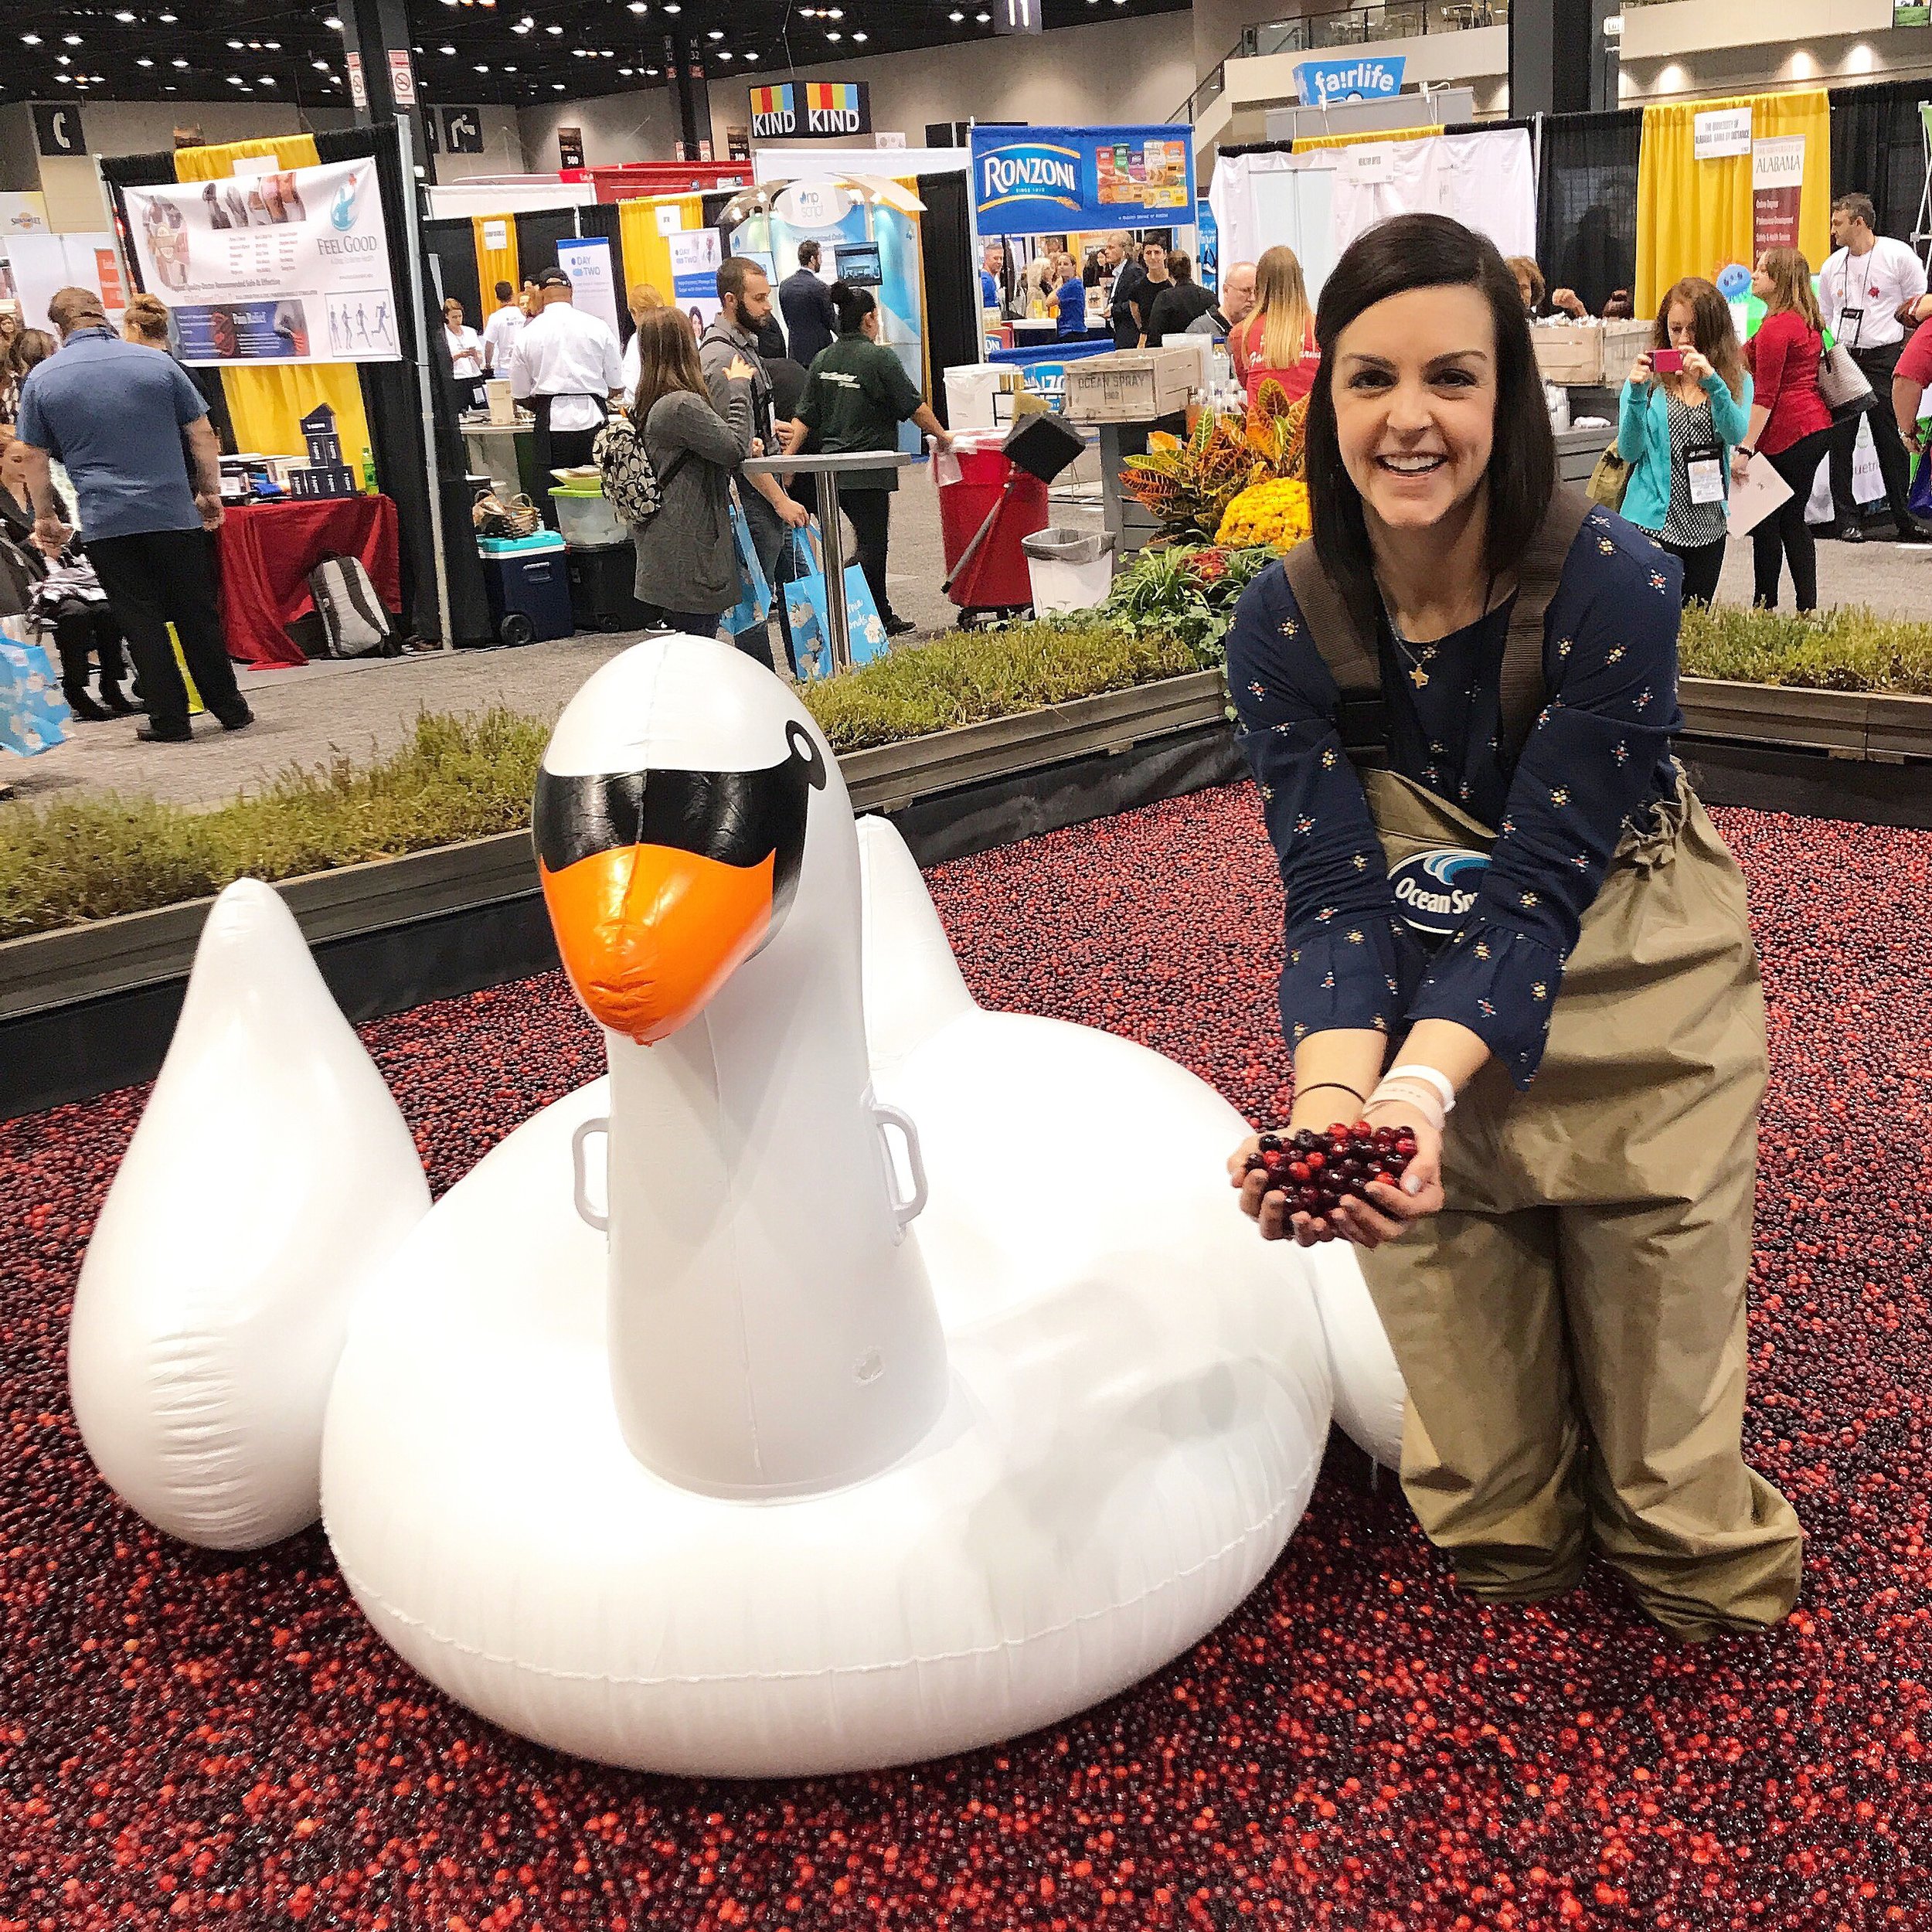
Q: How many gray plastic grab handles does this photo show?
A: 2